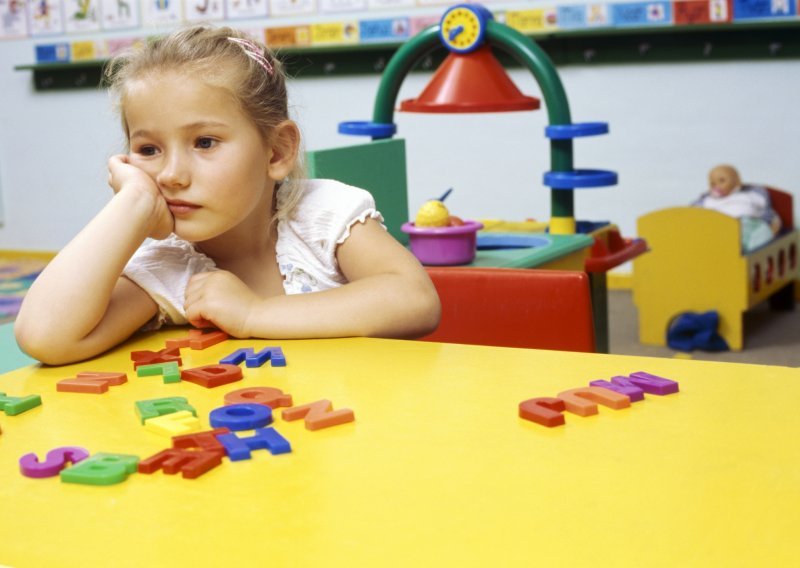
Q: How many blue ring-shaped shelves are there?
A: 3